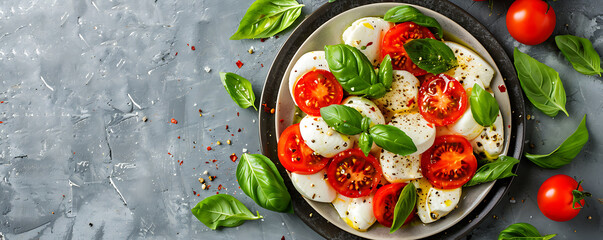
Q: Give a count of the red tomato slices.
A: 7